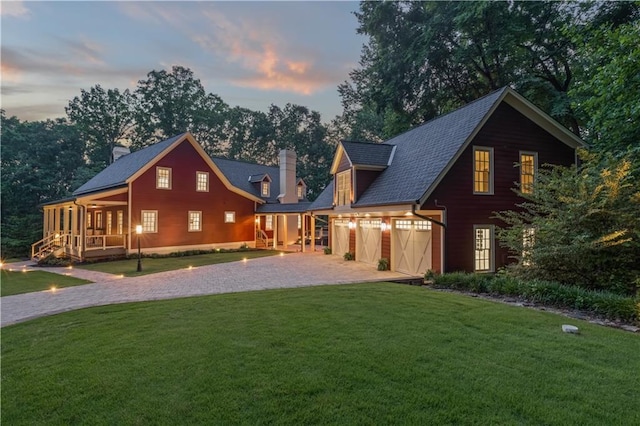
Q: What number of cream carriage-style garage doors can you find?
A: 3